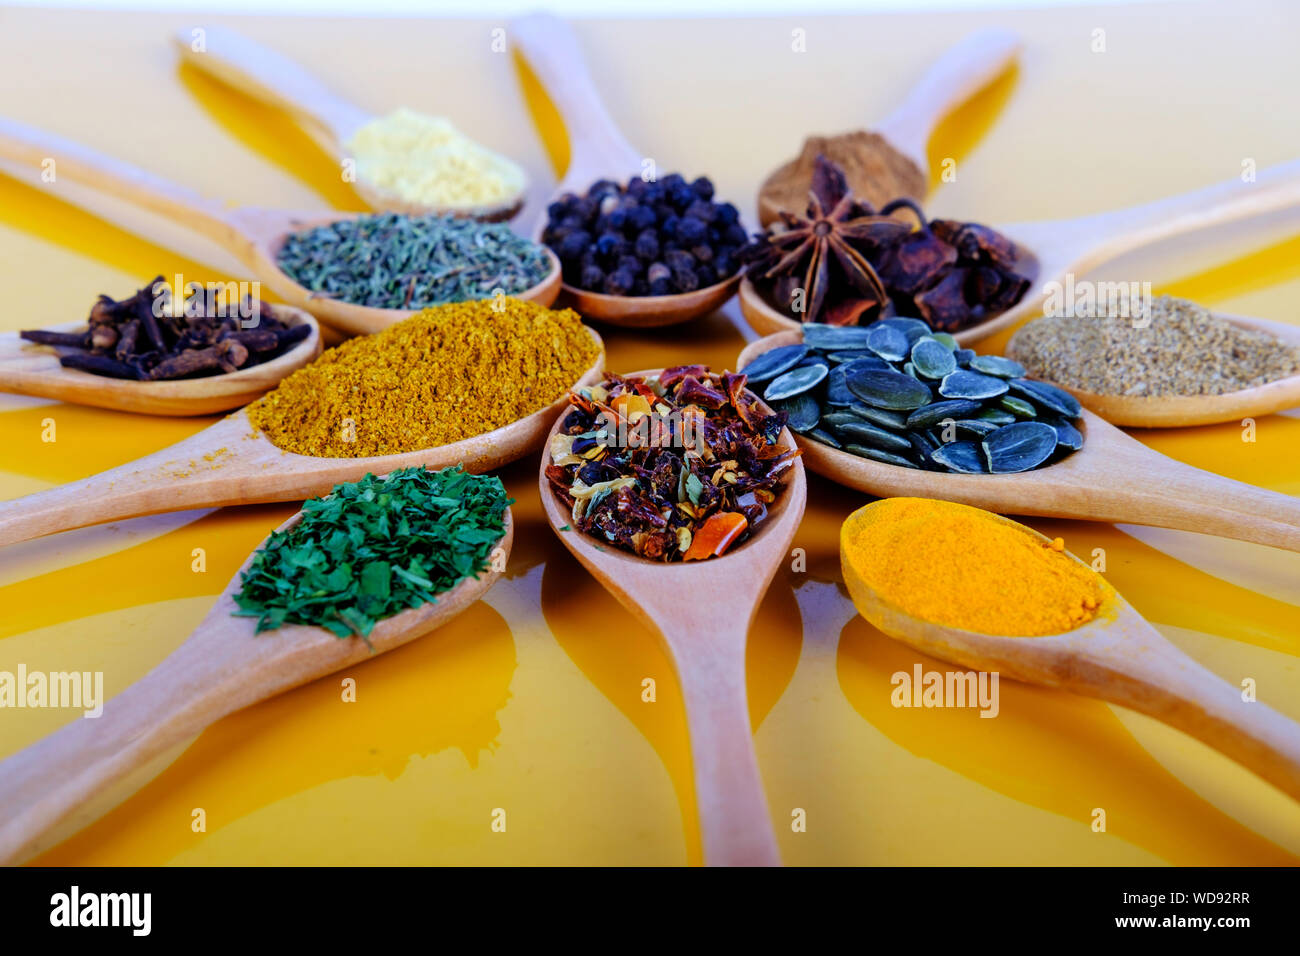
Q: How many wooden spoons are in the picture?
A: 12